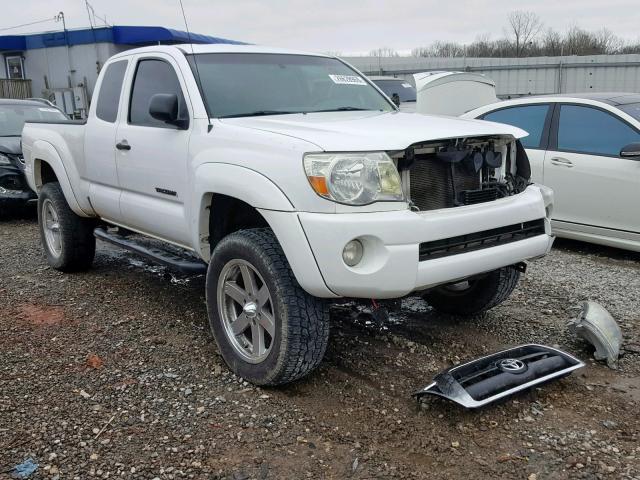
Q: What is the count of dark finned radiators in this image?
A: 1